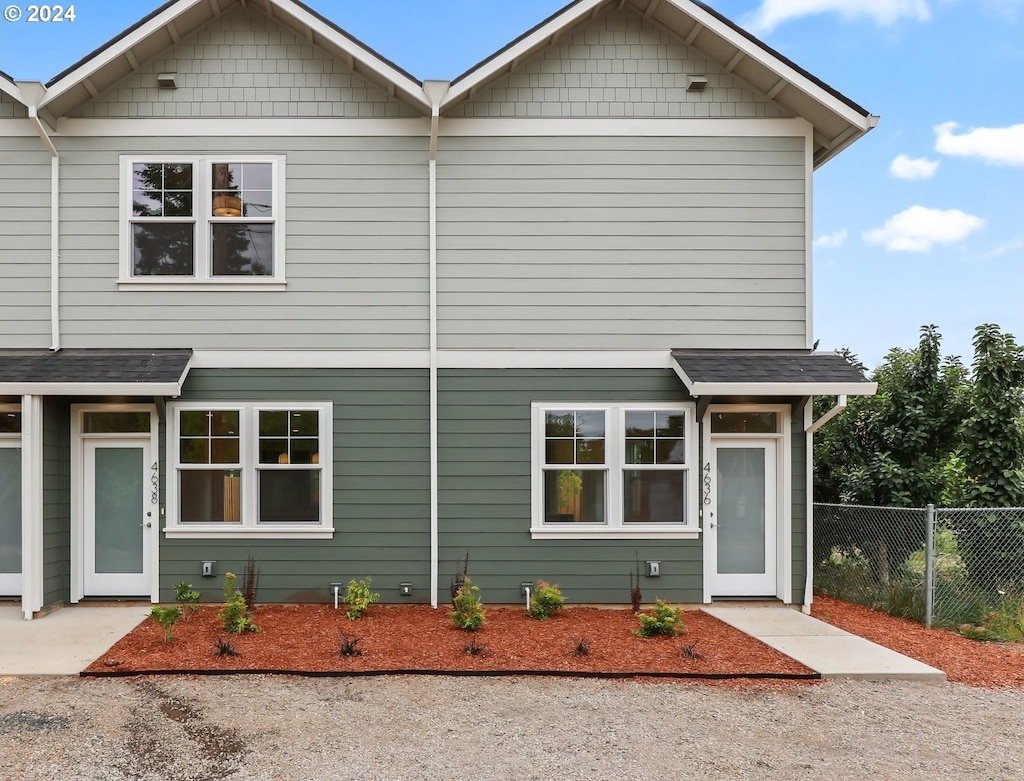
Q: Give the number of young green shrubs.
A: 7